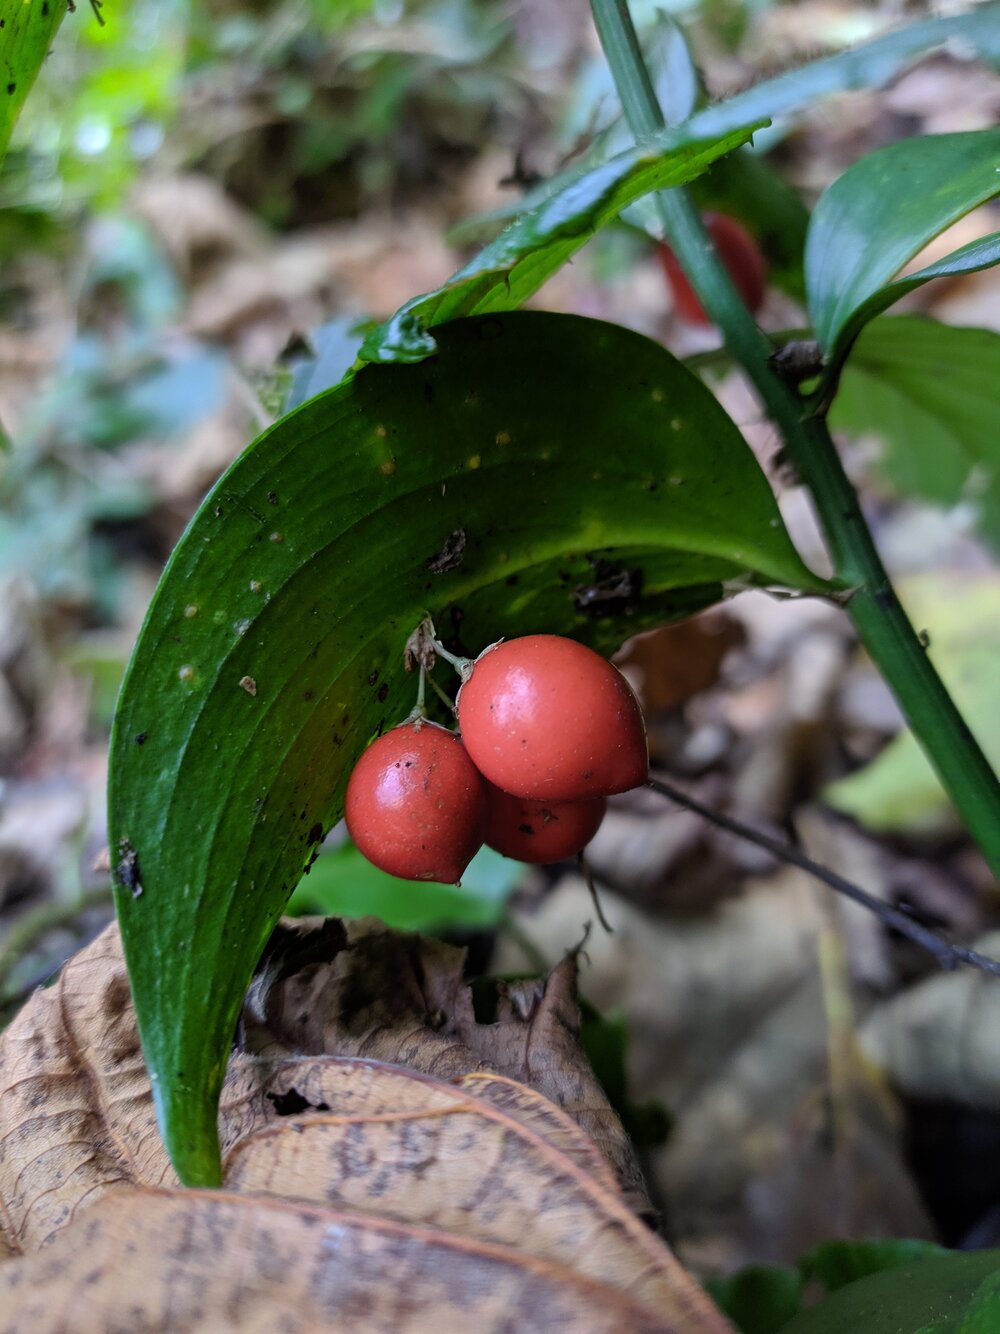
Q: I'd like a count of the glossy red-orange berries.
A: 4